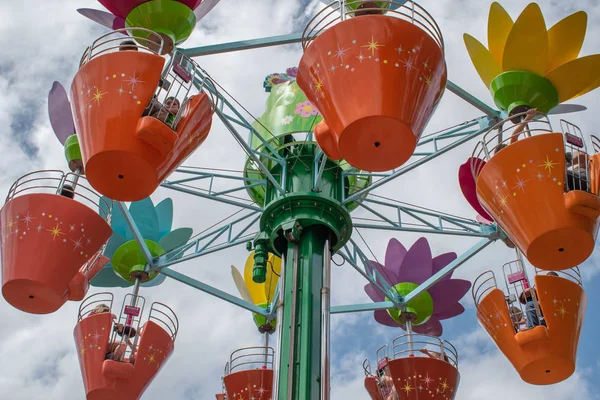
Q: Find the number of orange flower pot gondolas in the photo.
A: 8